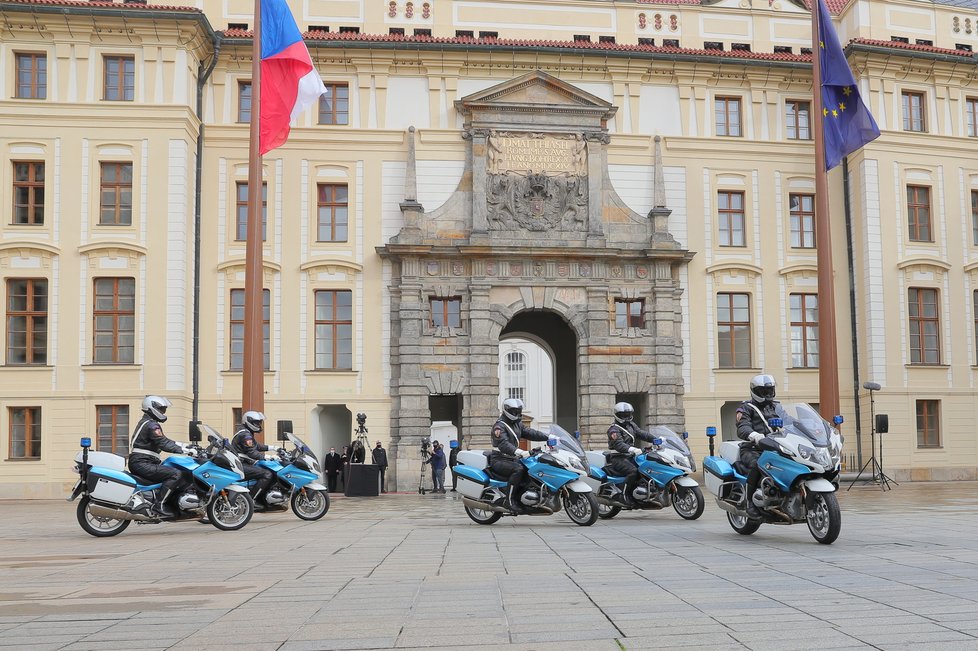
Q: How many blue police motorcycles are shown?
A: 5